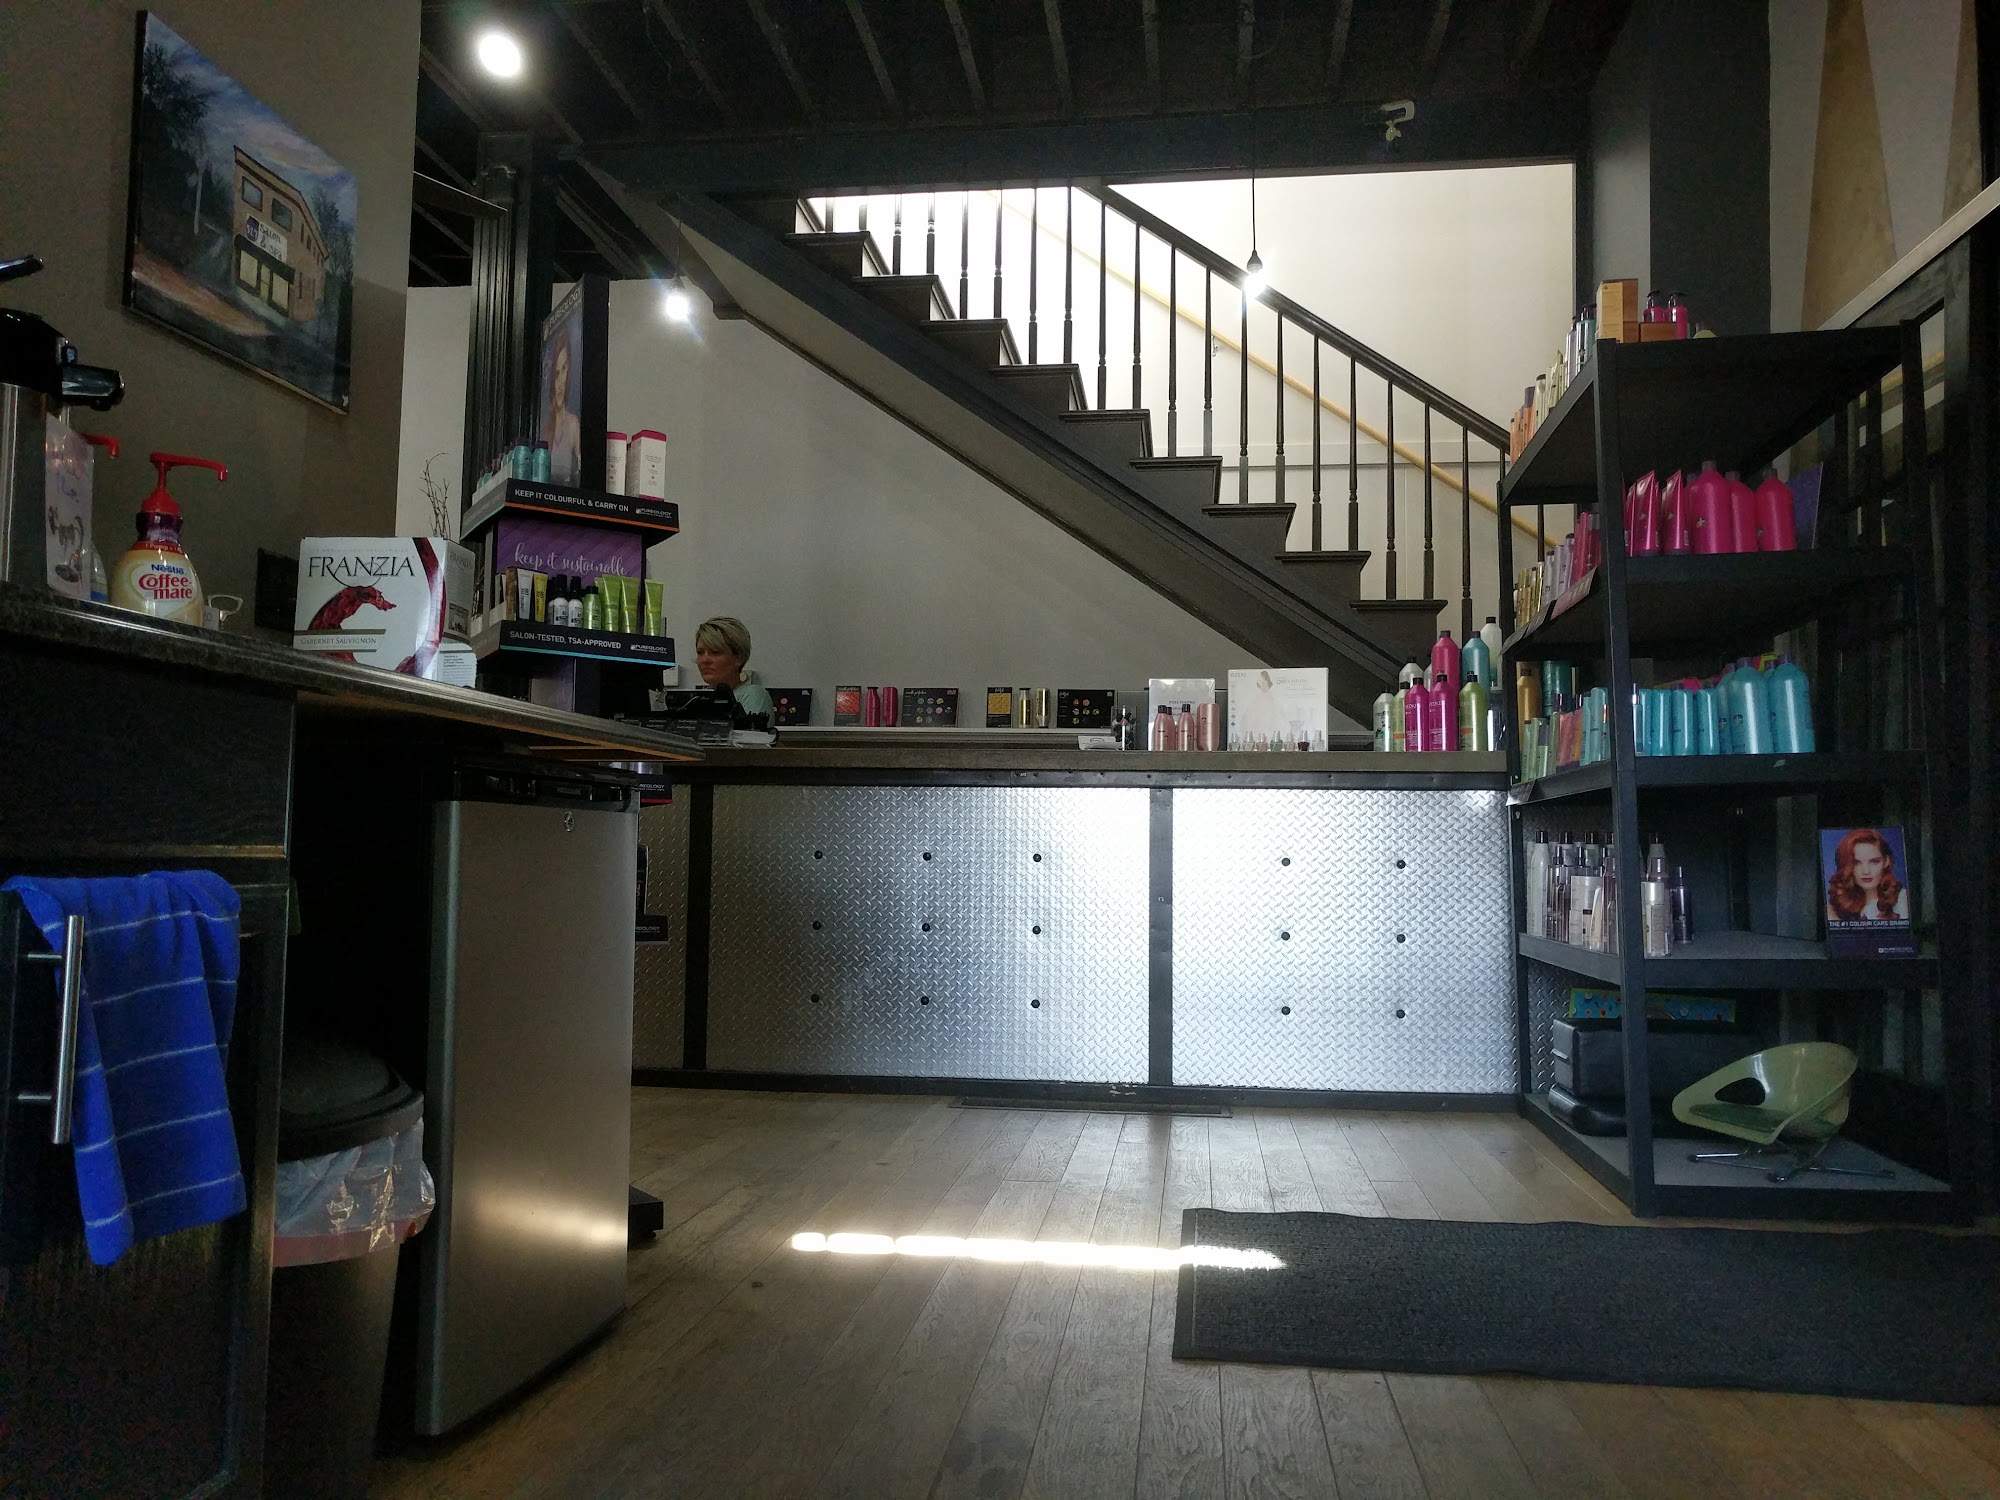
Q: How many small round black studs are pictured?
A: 15